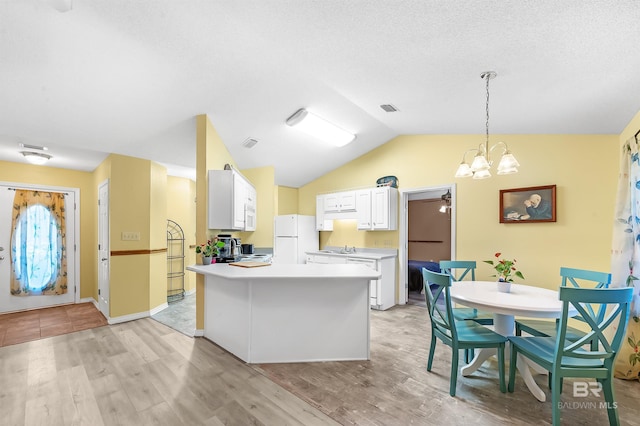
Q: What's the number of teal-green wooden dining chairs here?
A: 4